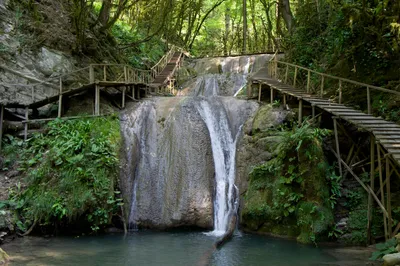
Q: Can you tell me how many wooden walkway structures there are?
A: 2